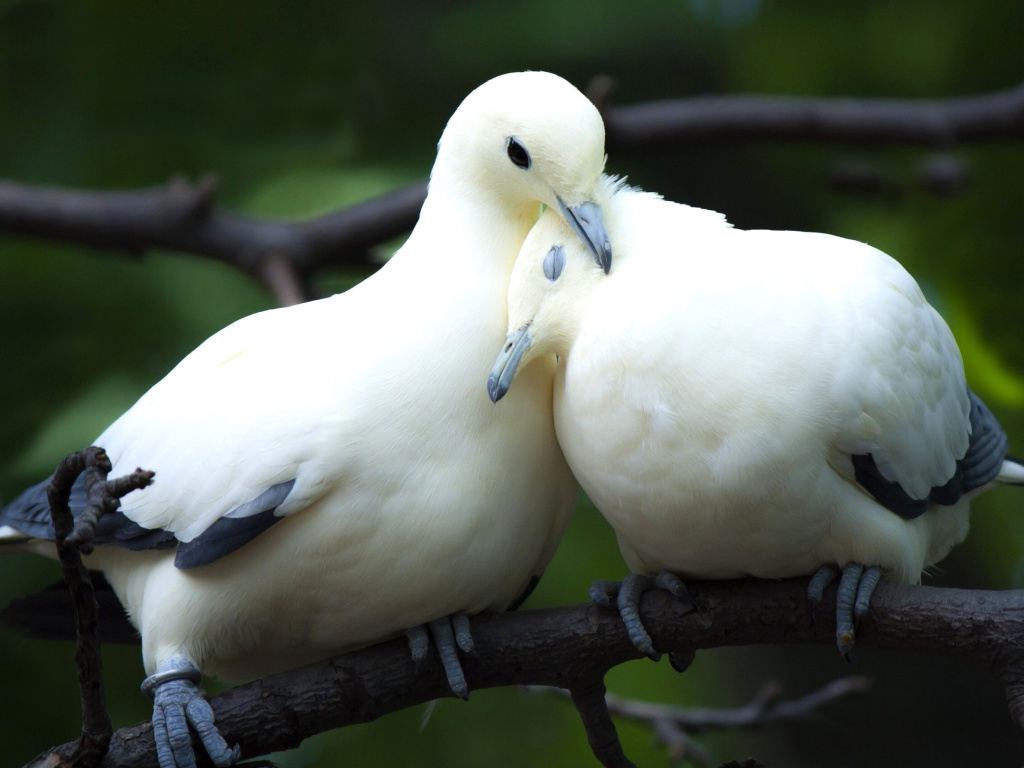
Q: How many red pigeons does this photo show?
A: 0